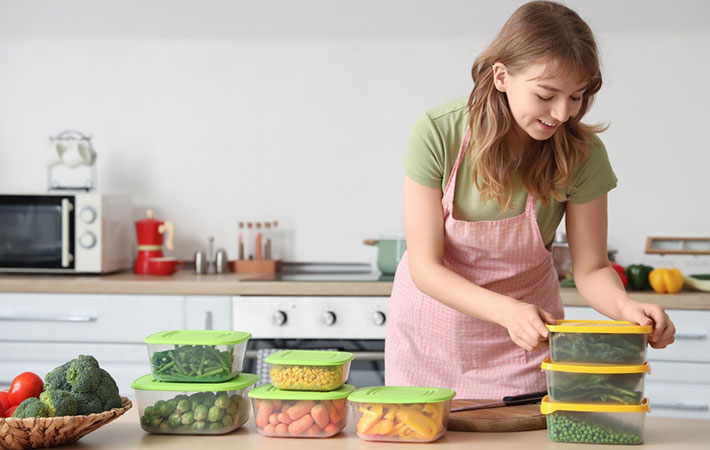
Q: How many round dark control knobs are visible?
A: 3